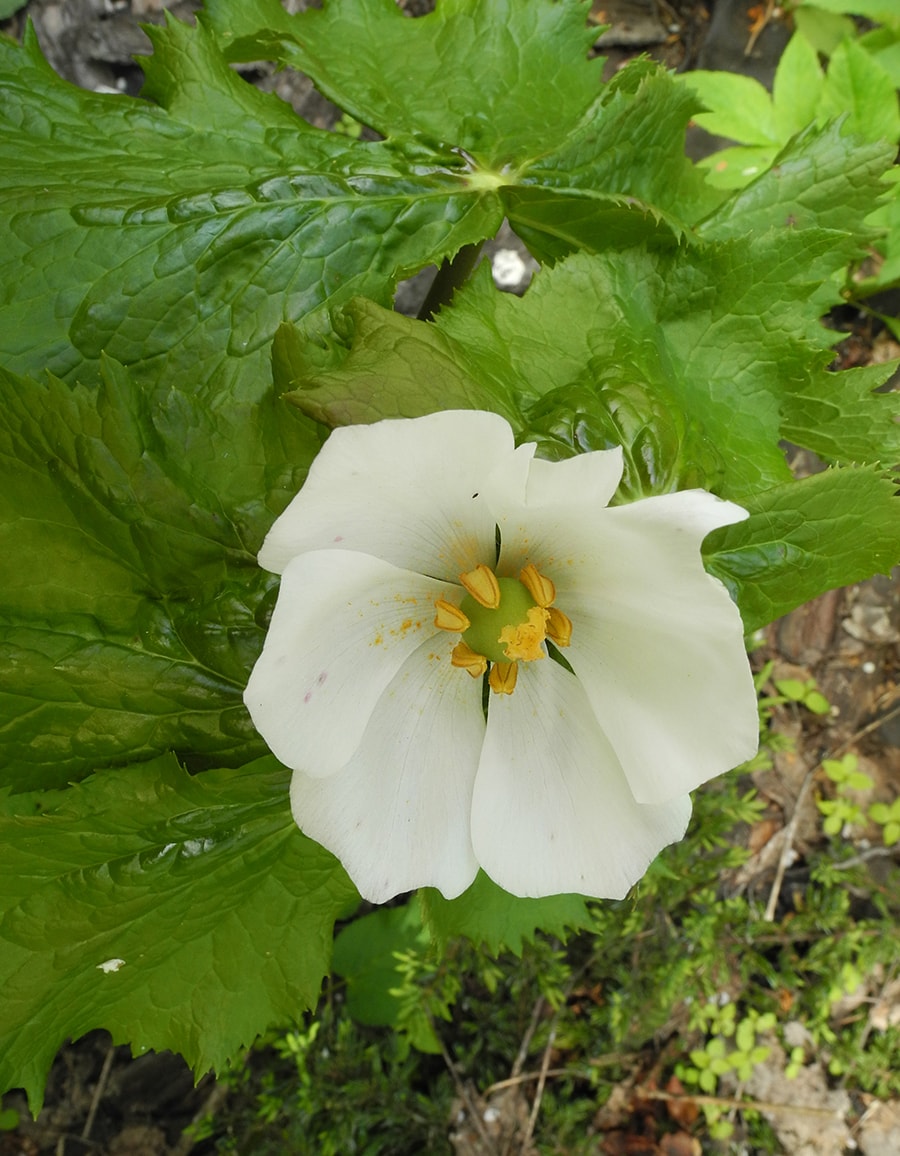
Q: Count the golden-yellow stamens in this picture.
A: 6